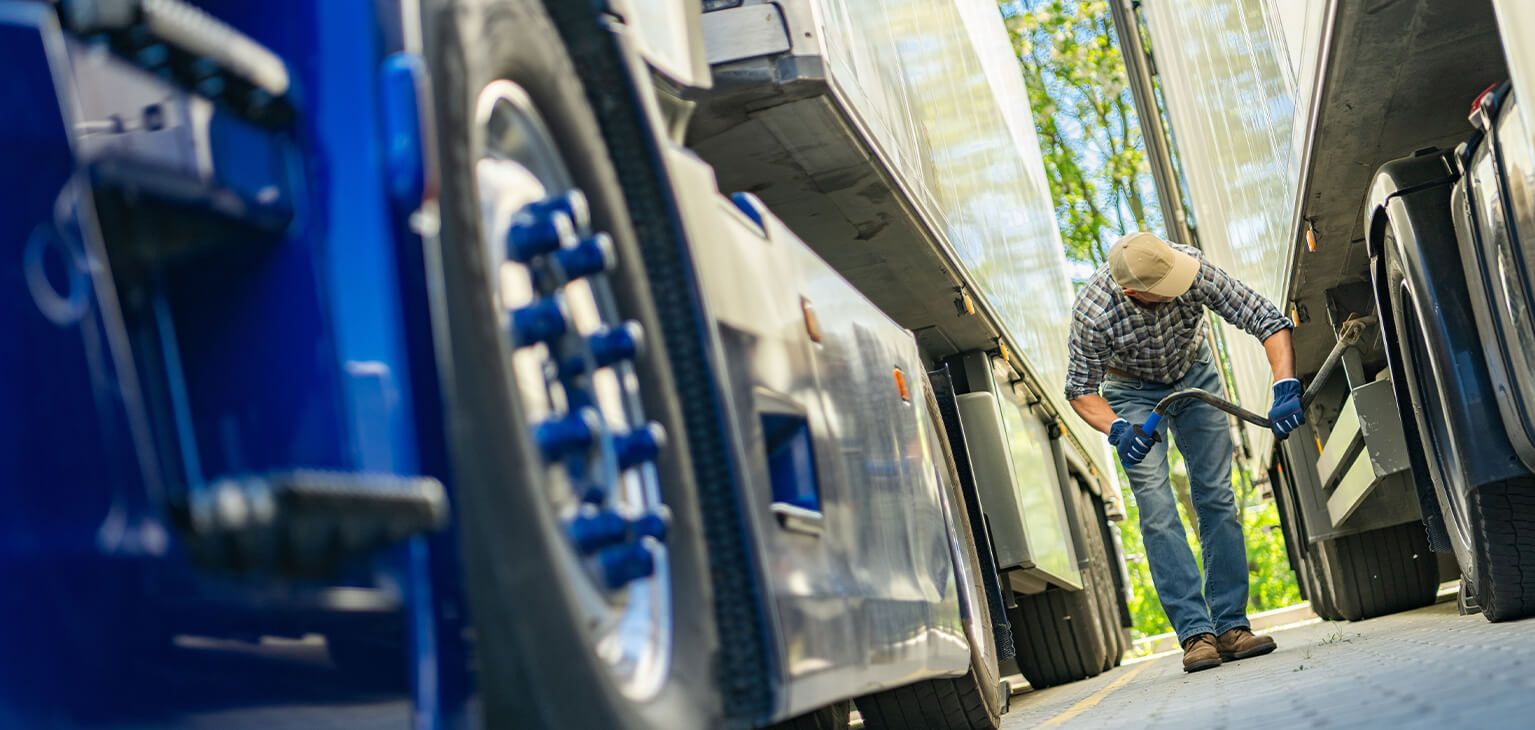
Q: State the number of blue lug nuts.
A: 10